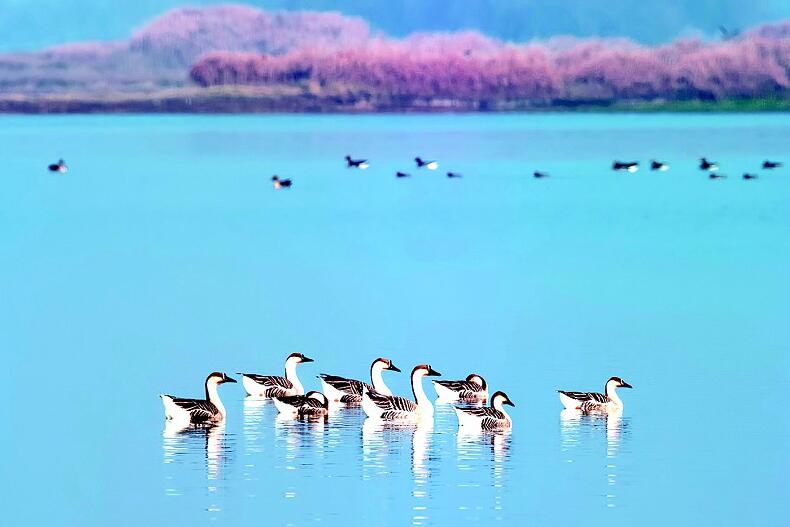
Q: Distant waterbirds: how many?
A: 13